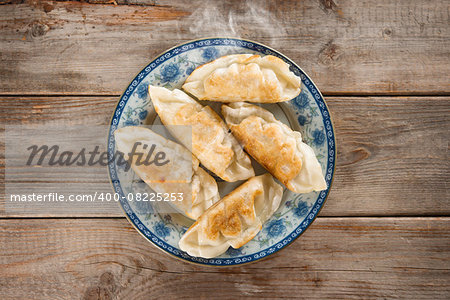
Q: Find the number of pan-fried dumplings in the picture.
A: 5